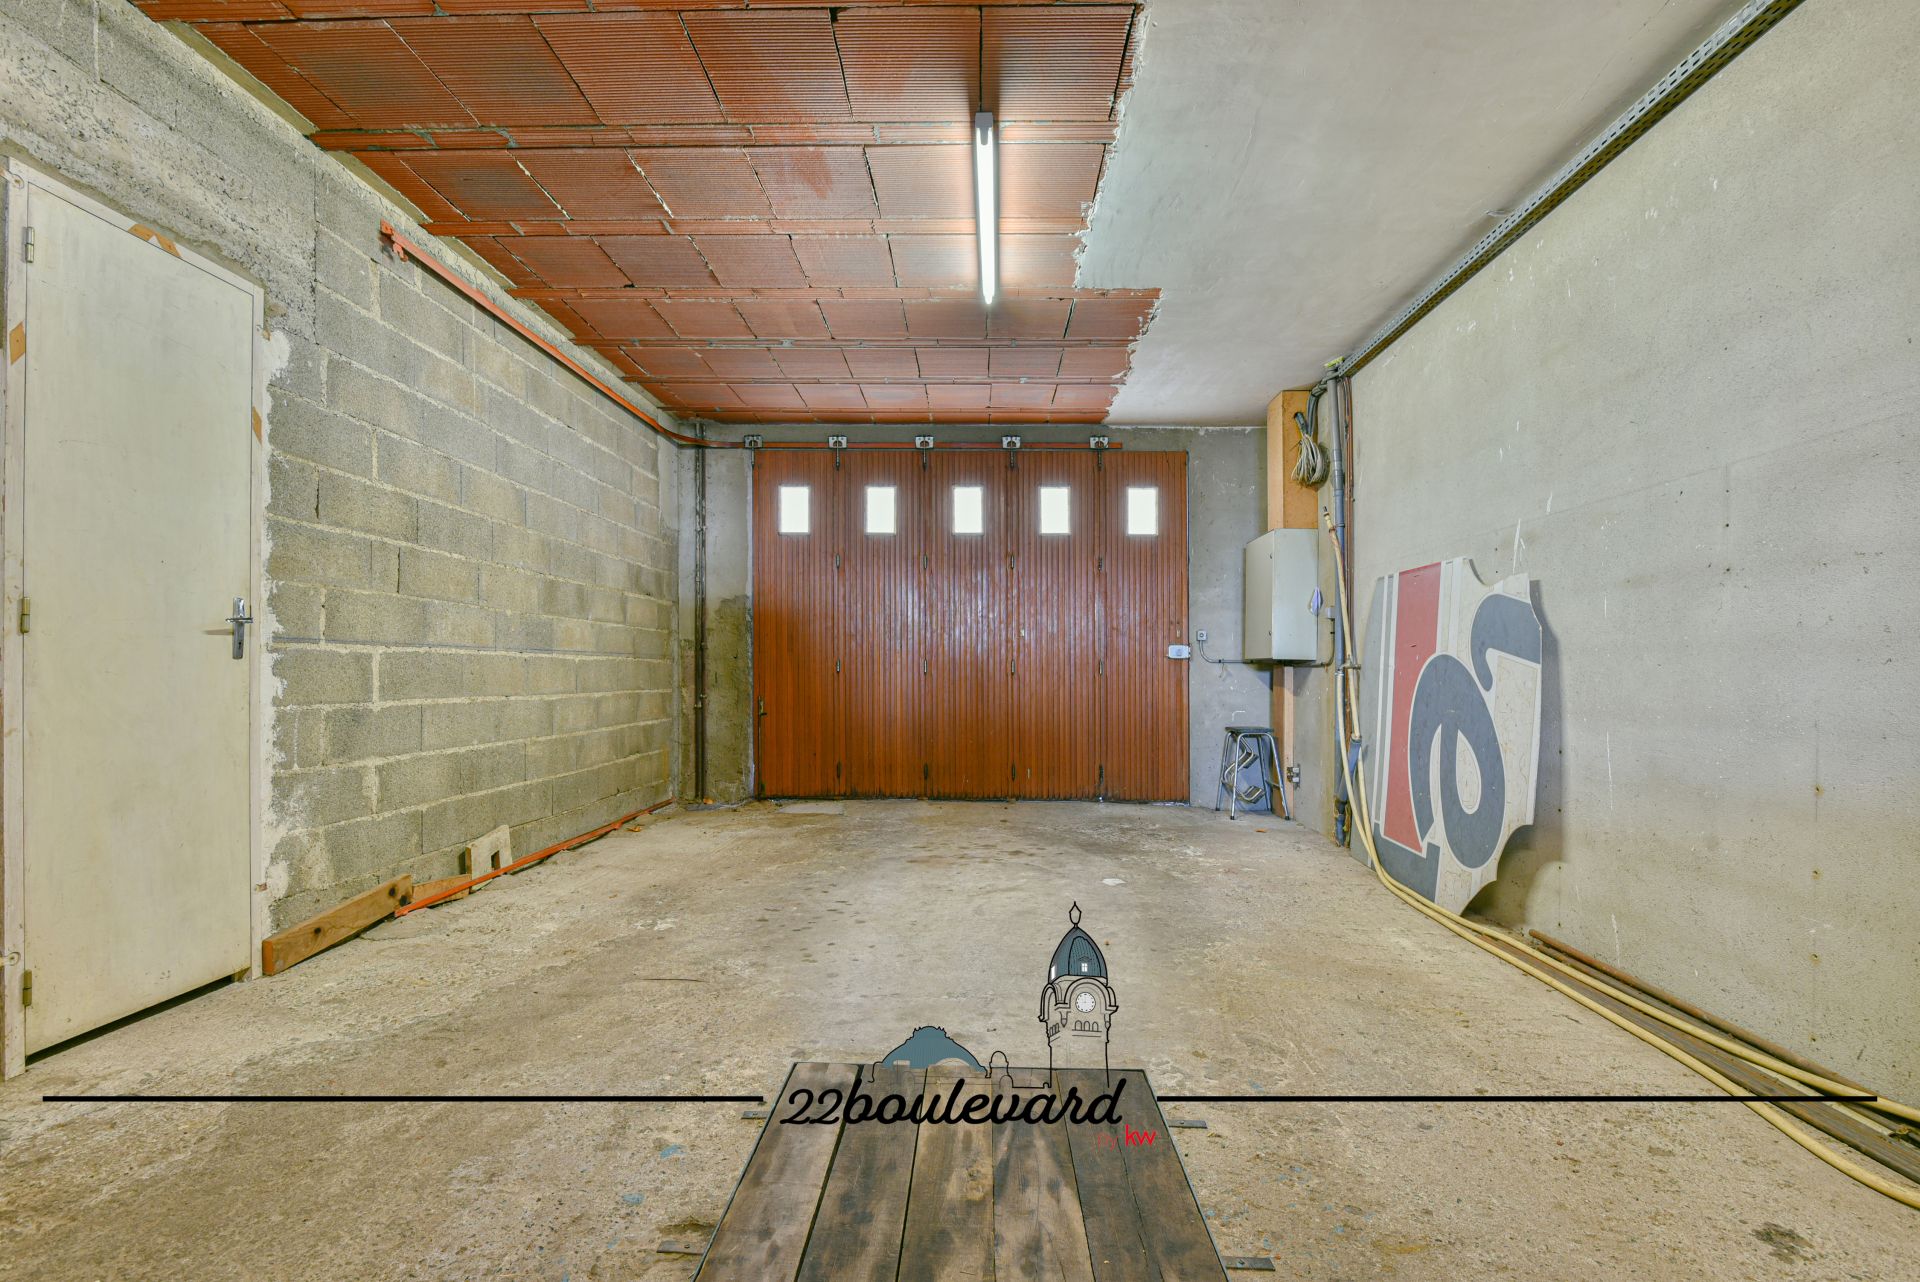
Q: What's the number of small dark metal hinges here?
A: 12